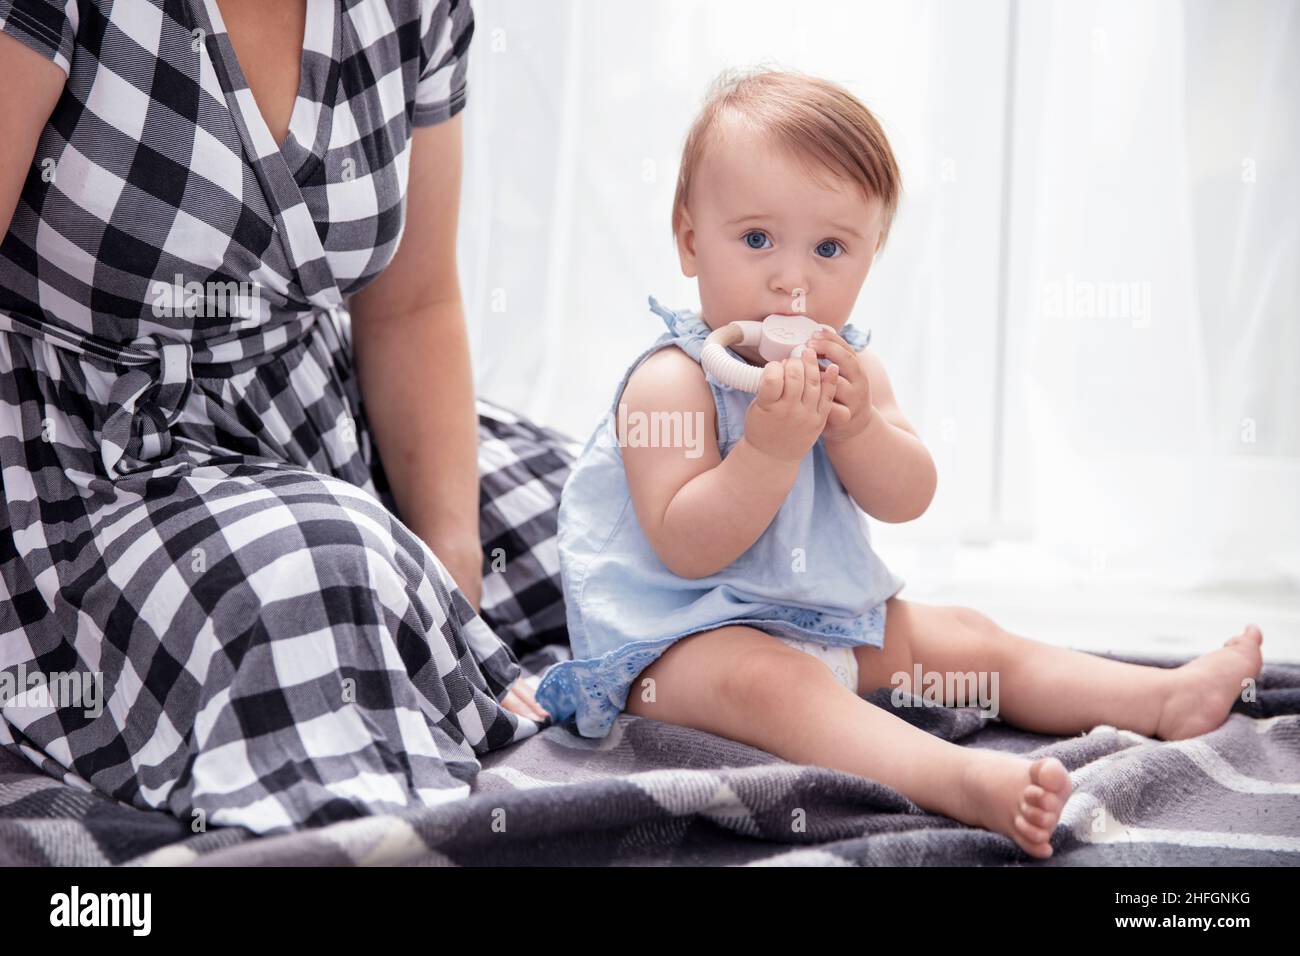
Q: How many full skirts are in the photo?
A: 1